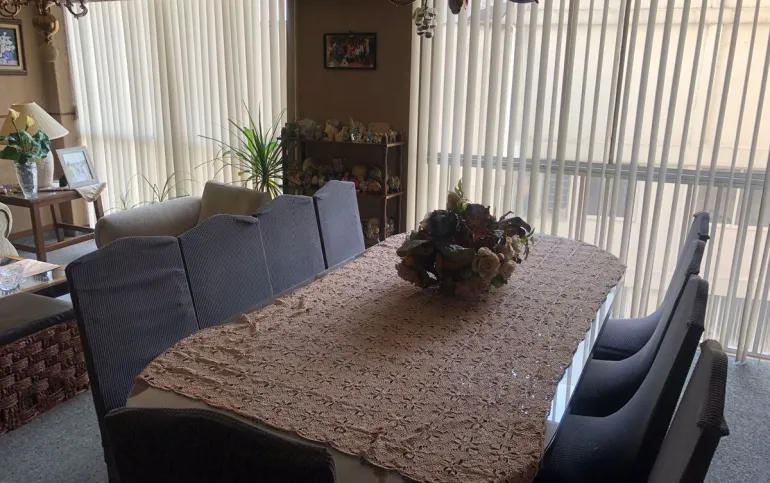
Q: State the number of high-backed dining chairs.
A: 9